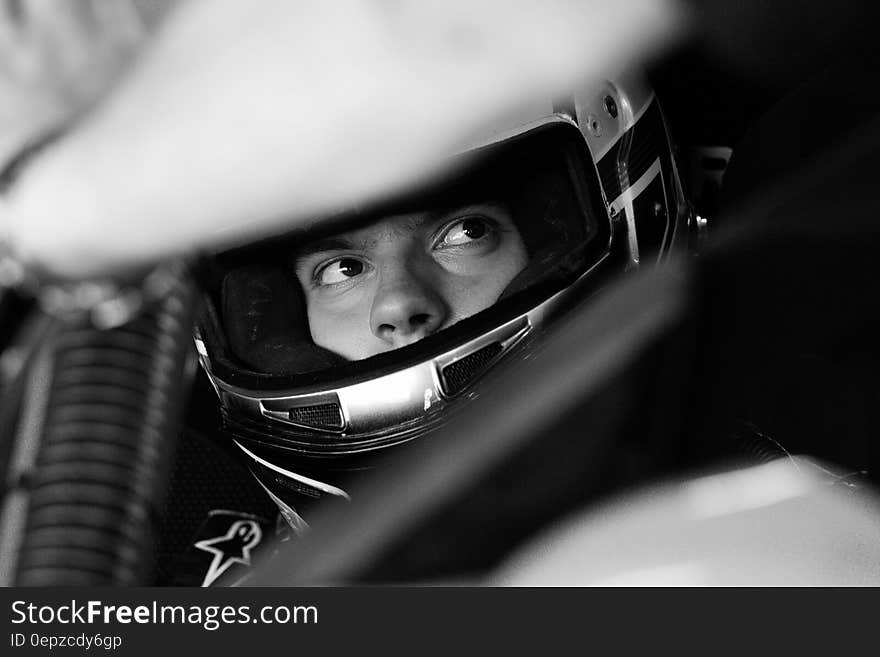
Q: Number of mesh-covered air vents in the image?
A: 2